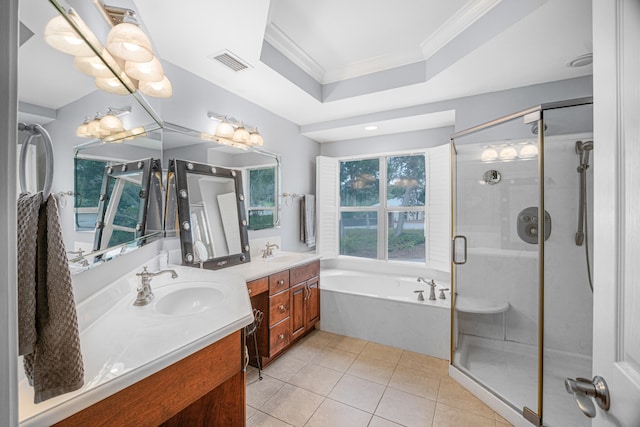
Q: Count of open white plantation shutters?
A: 2